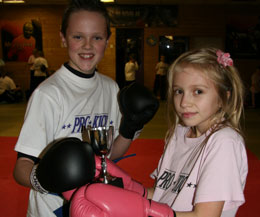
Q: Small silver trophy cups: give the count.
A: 1